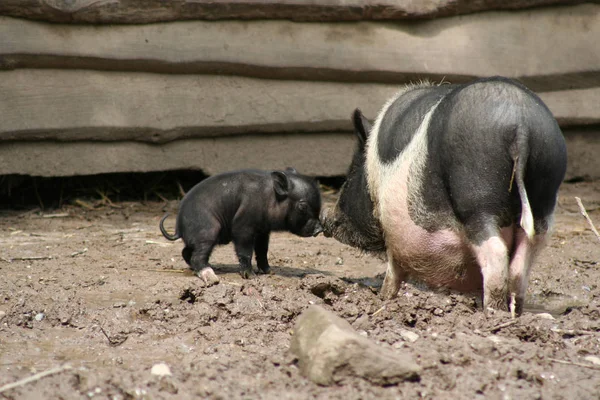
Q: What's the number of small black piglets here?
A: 1